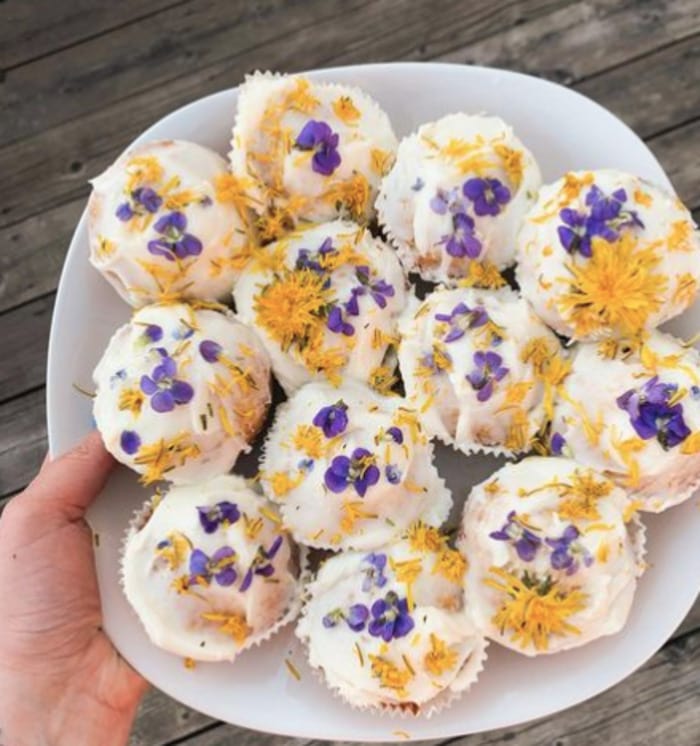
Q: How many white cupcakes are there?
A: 12